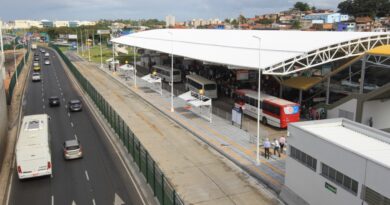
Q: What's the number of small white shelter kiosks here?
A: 4